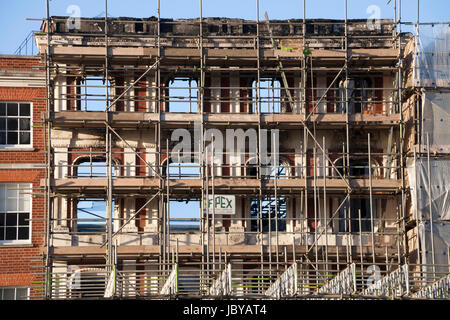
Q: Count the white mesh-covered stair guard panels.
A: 7